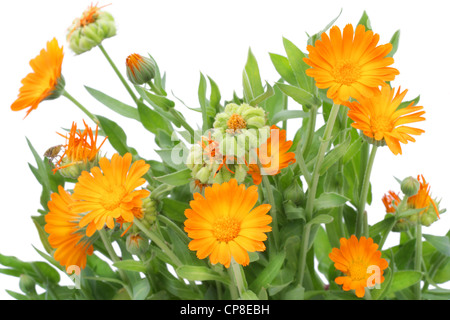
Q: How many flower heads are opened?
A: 8